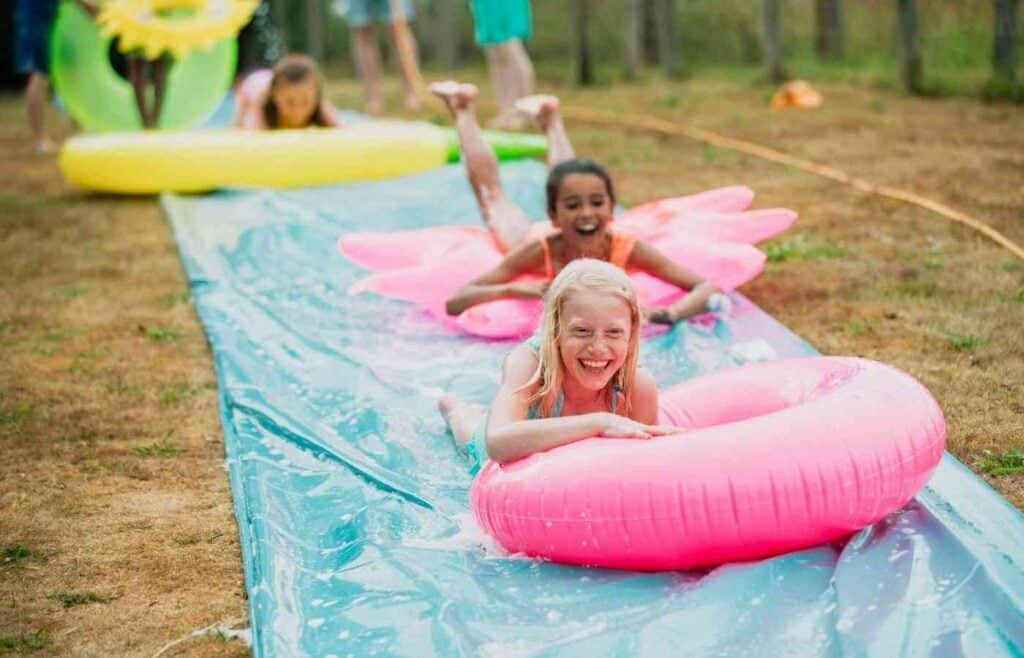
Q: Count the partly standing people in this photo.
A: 4